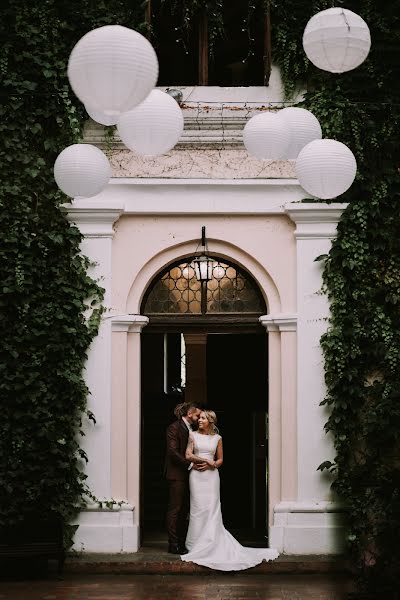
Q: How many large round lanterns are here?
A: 8